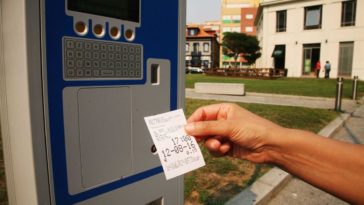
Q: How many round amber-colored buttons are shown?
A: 4